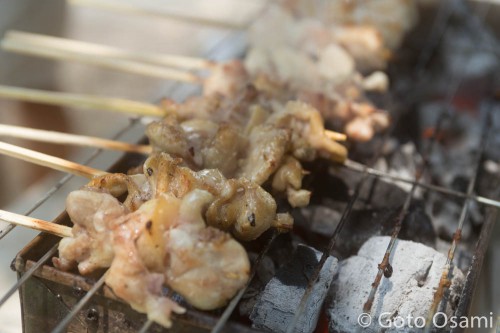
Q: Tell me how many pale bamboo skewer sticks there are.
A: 7